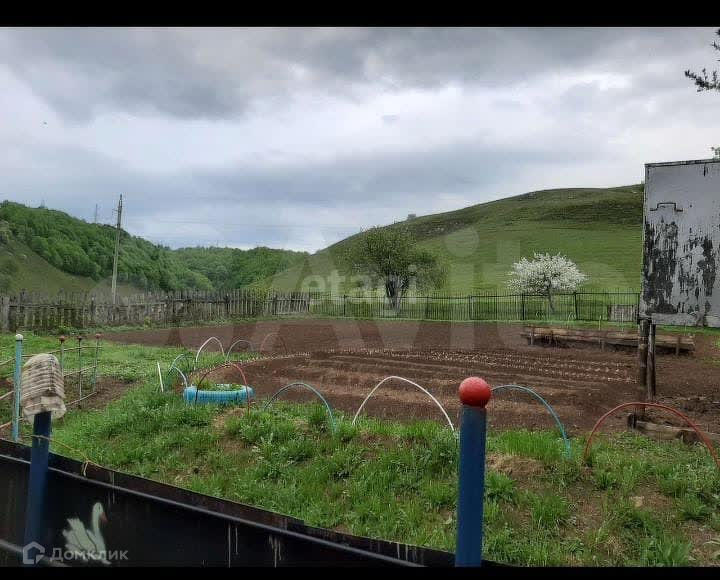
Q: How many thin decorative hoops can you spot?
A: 10